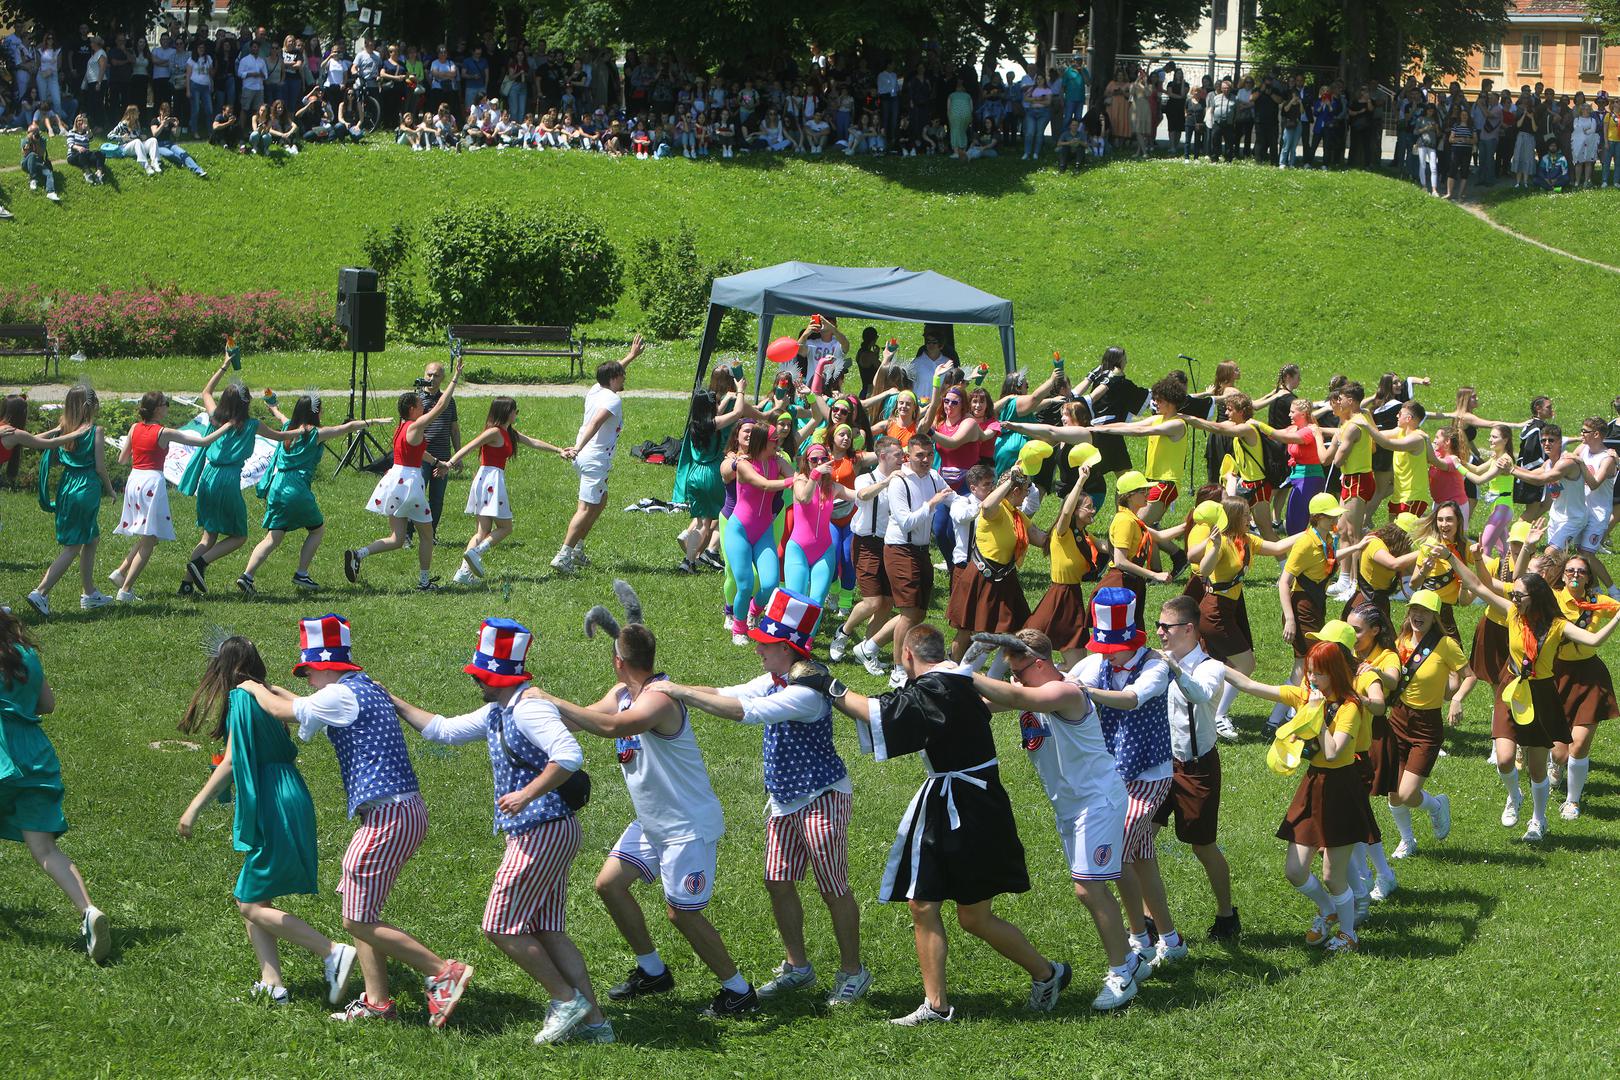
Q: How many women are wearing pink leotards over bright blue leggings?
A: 2